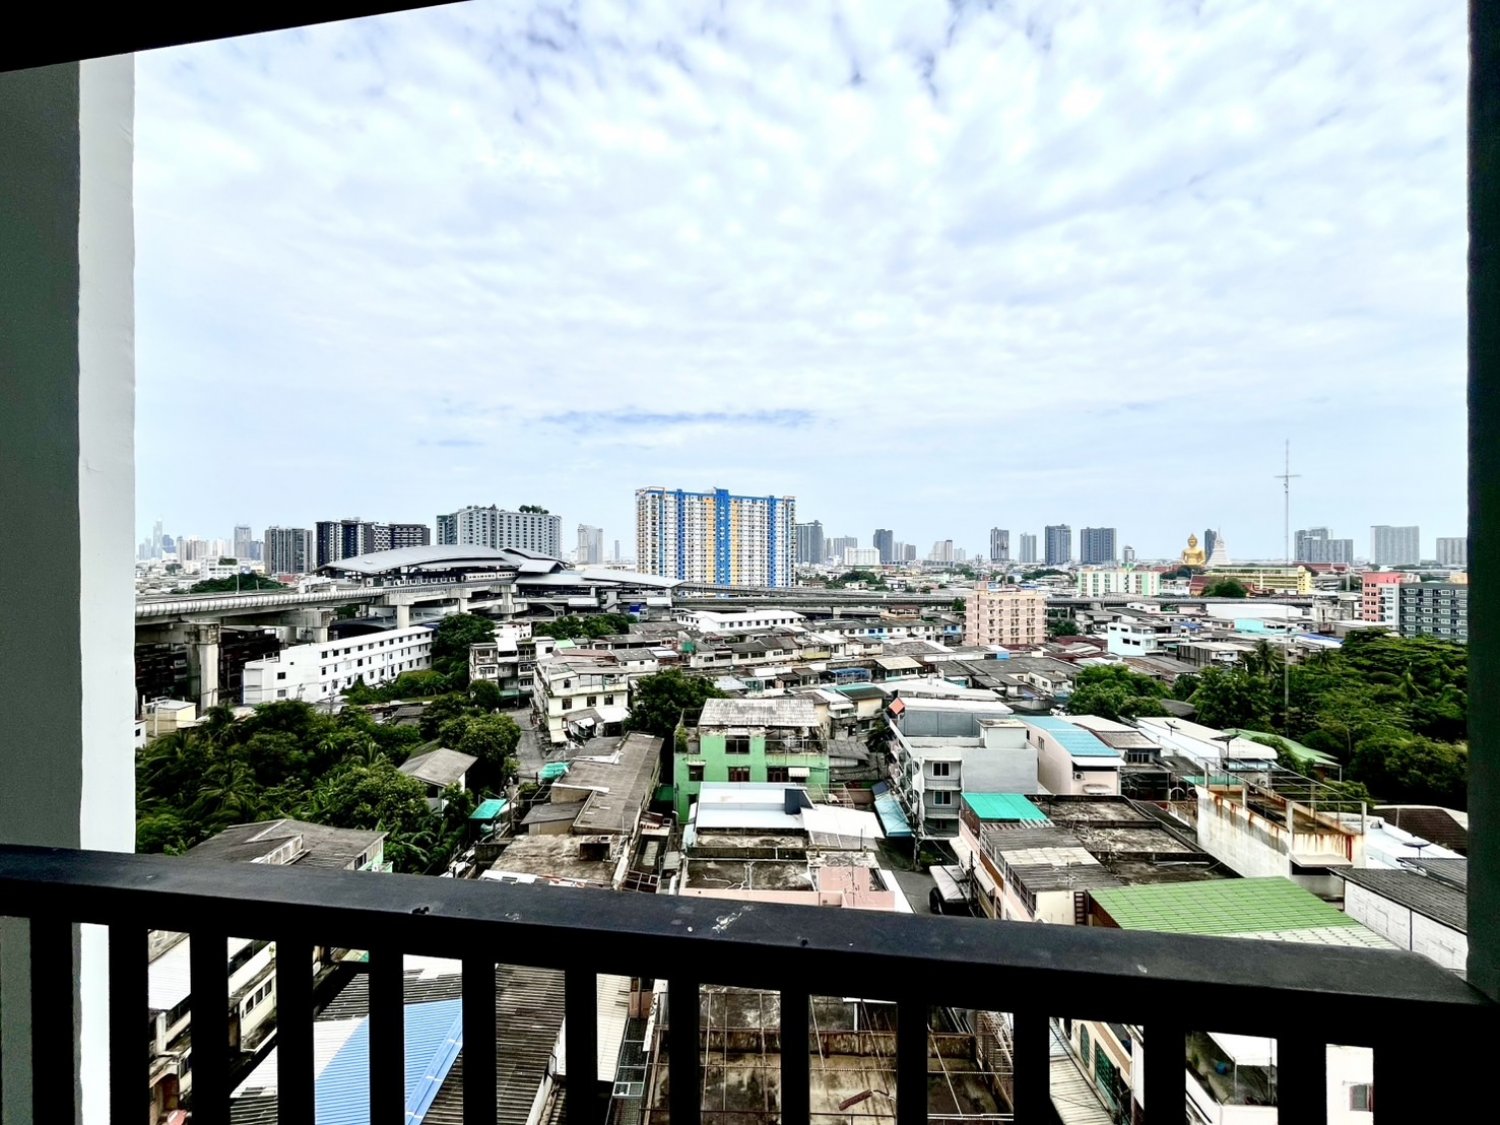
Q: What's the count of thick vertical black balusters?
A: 13